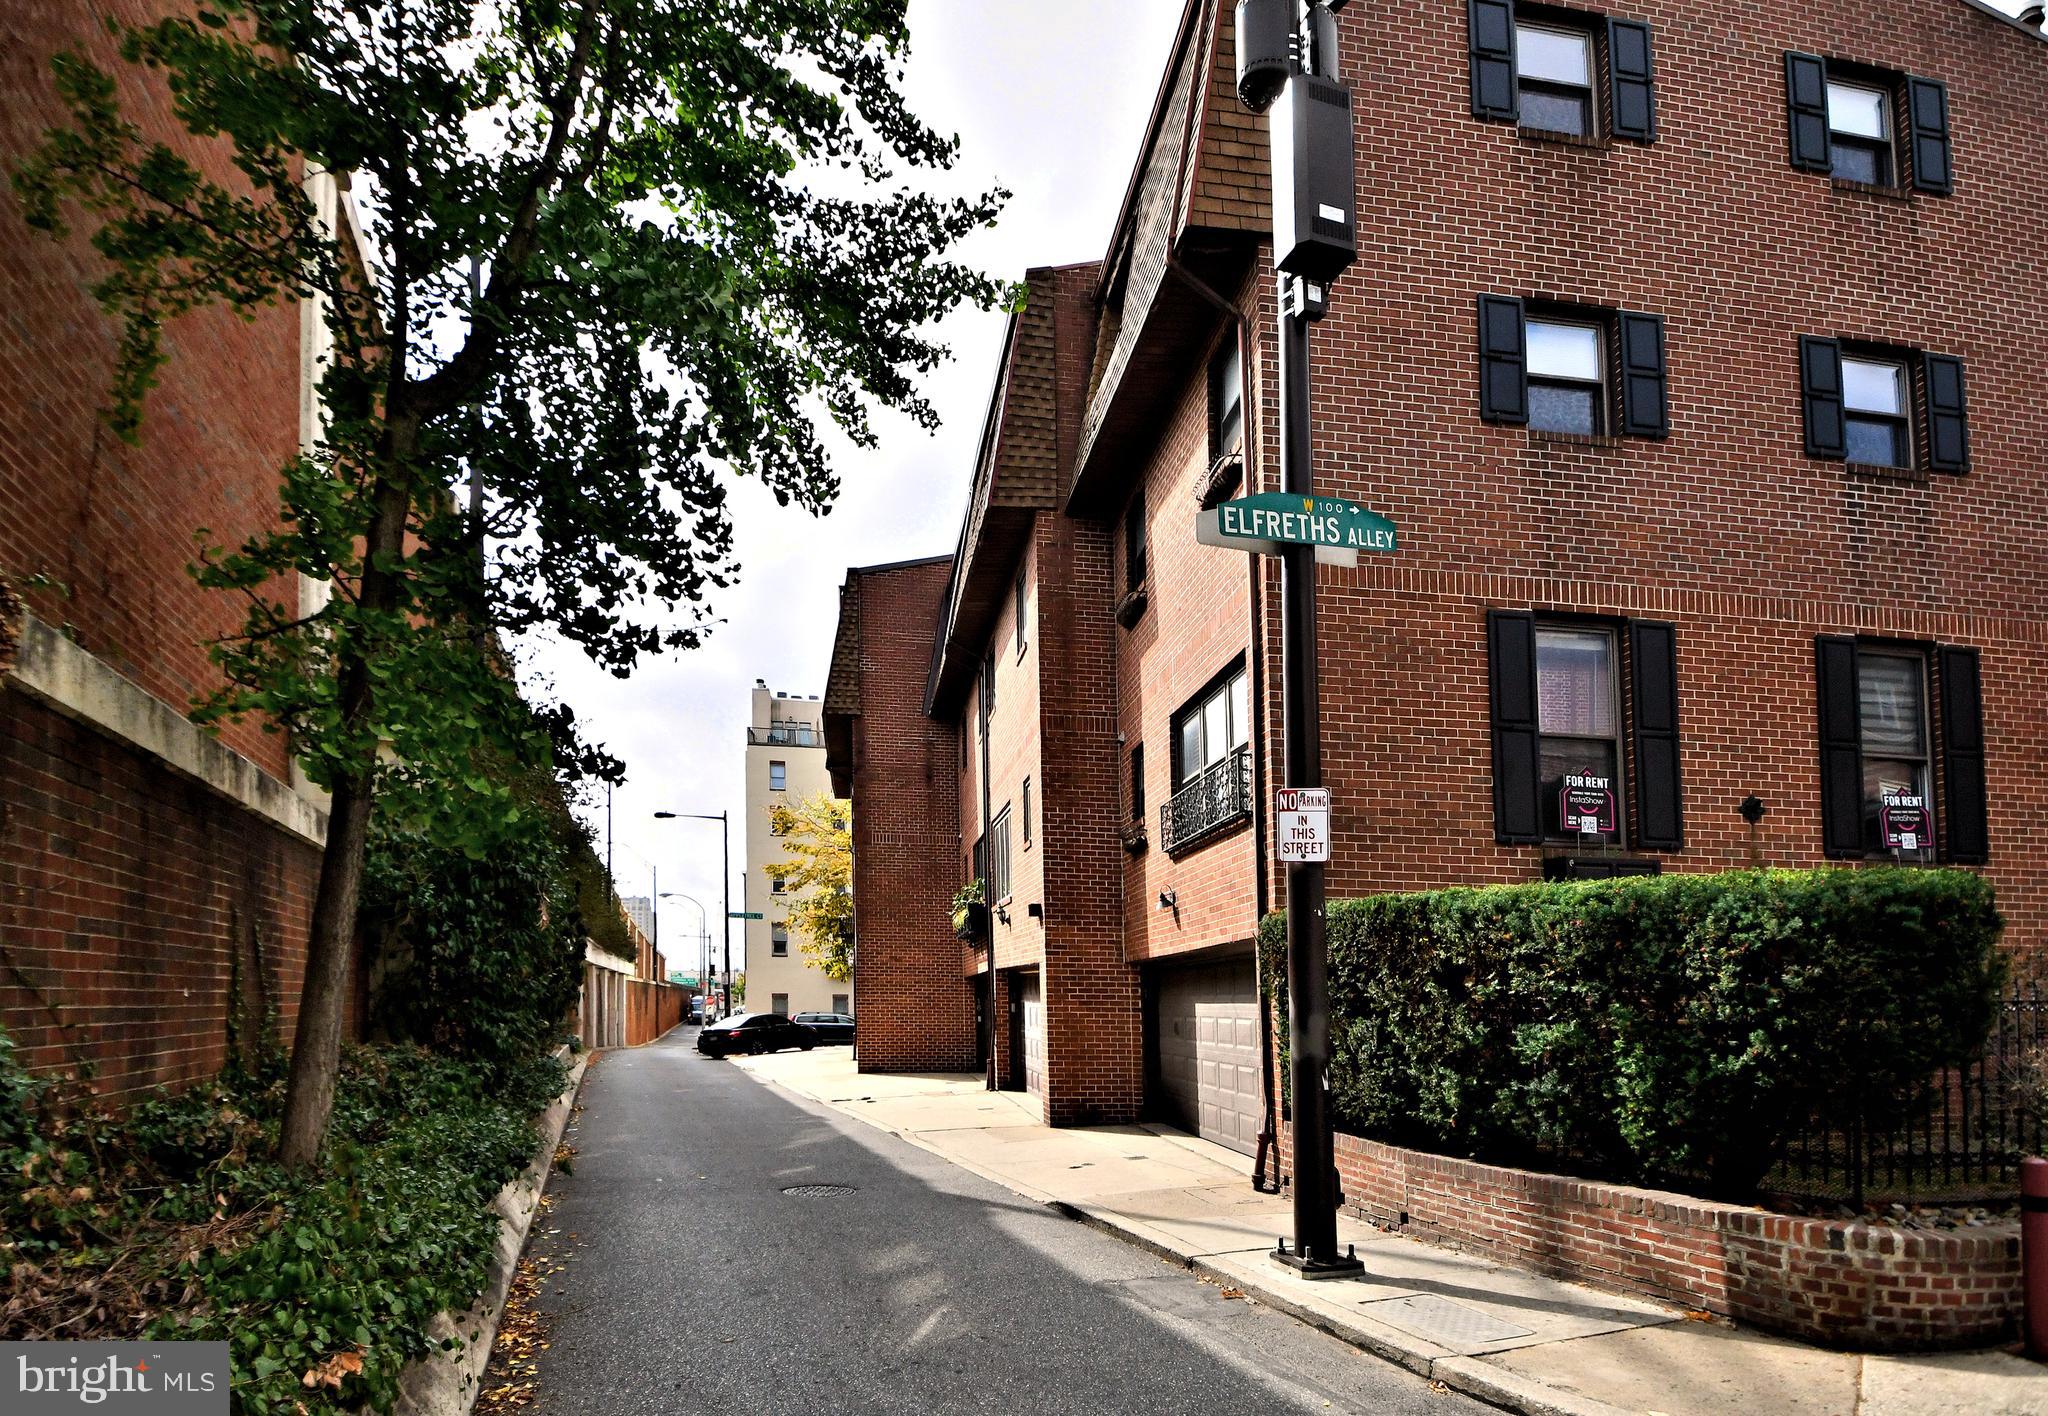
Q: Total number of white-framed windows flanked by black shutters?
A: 6